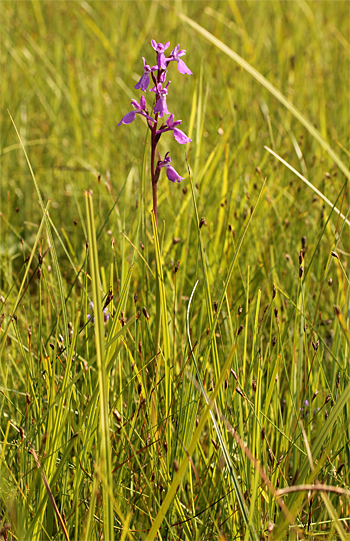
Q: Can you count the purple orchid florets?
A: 7